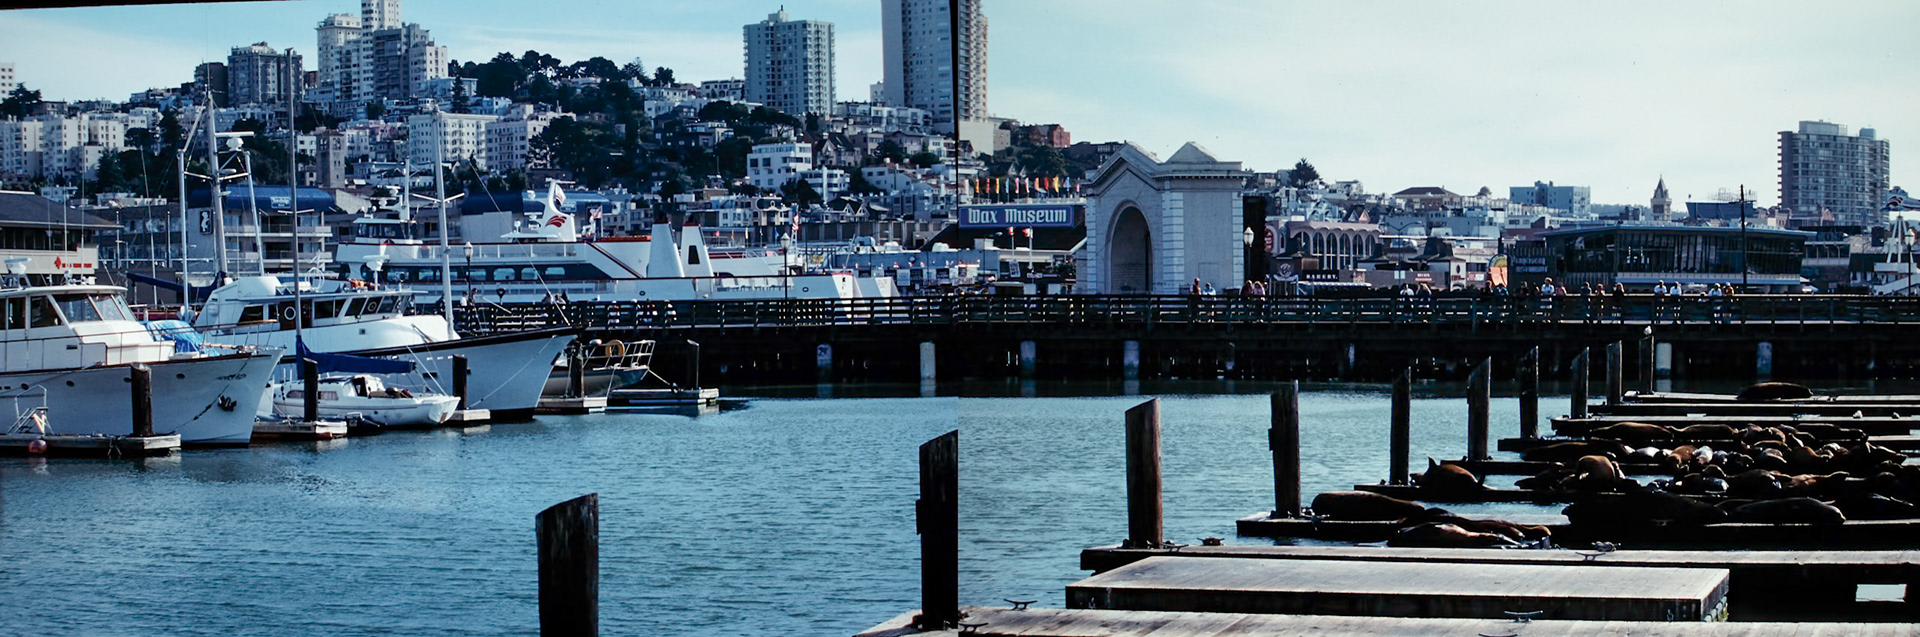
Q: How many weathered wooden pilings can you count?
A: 15